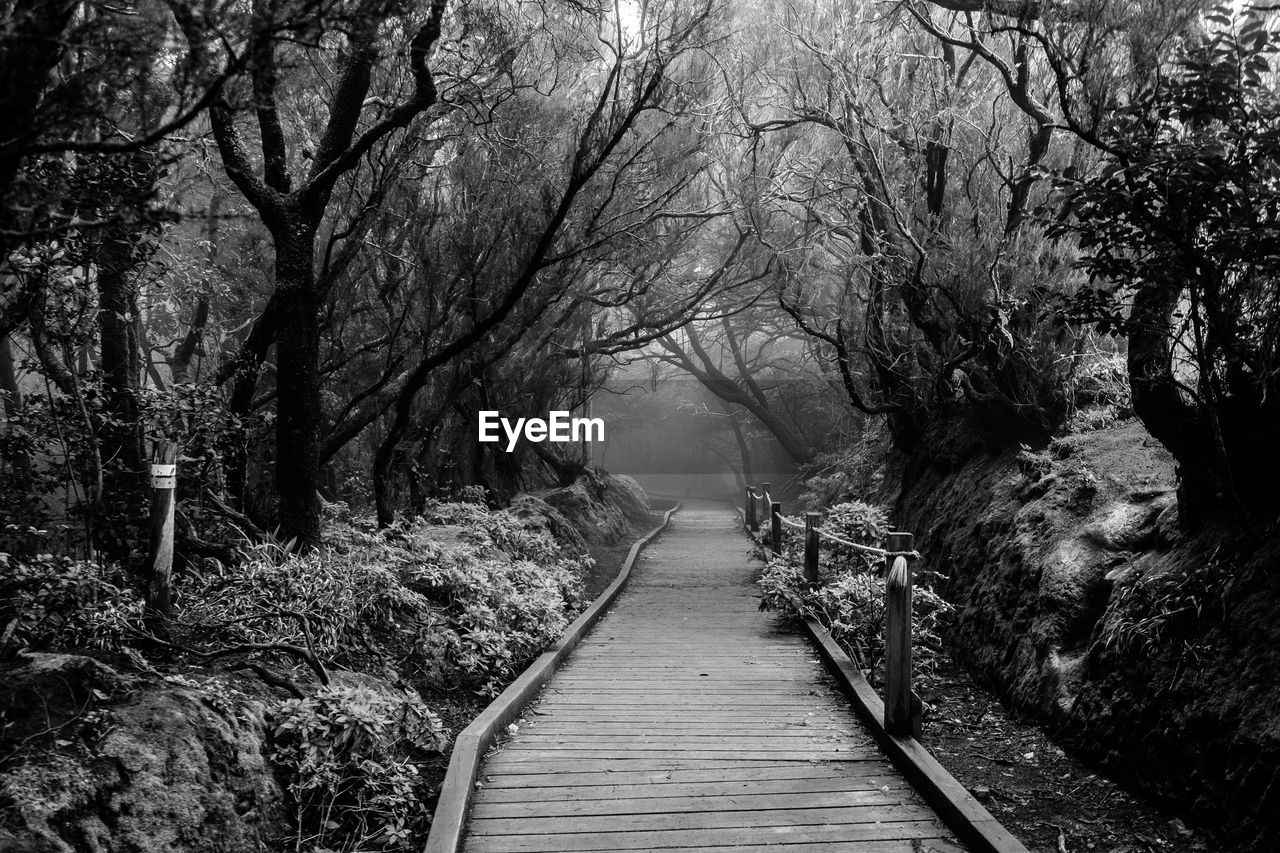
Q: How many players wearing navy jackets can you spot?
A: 0